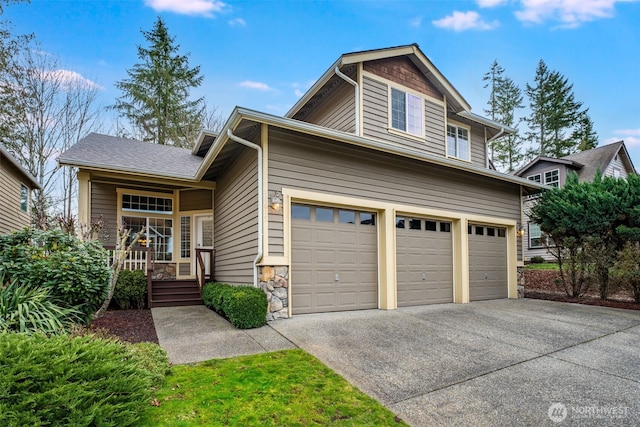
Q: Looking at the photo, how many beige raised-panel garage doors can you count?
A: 3